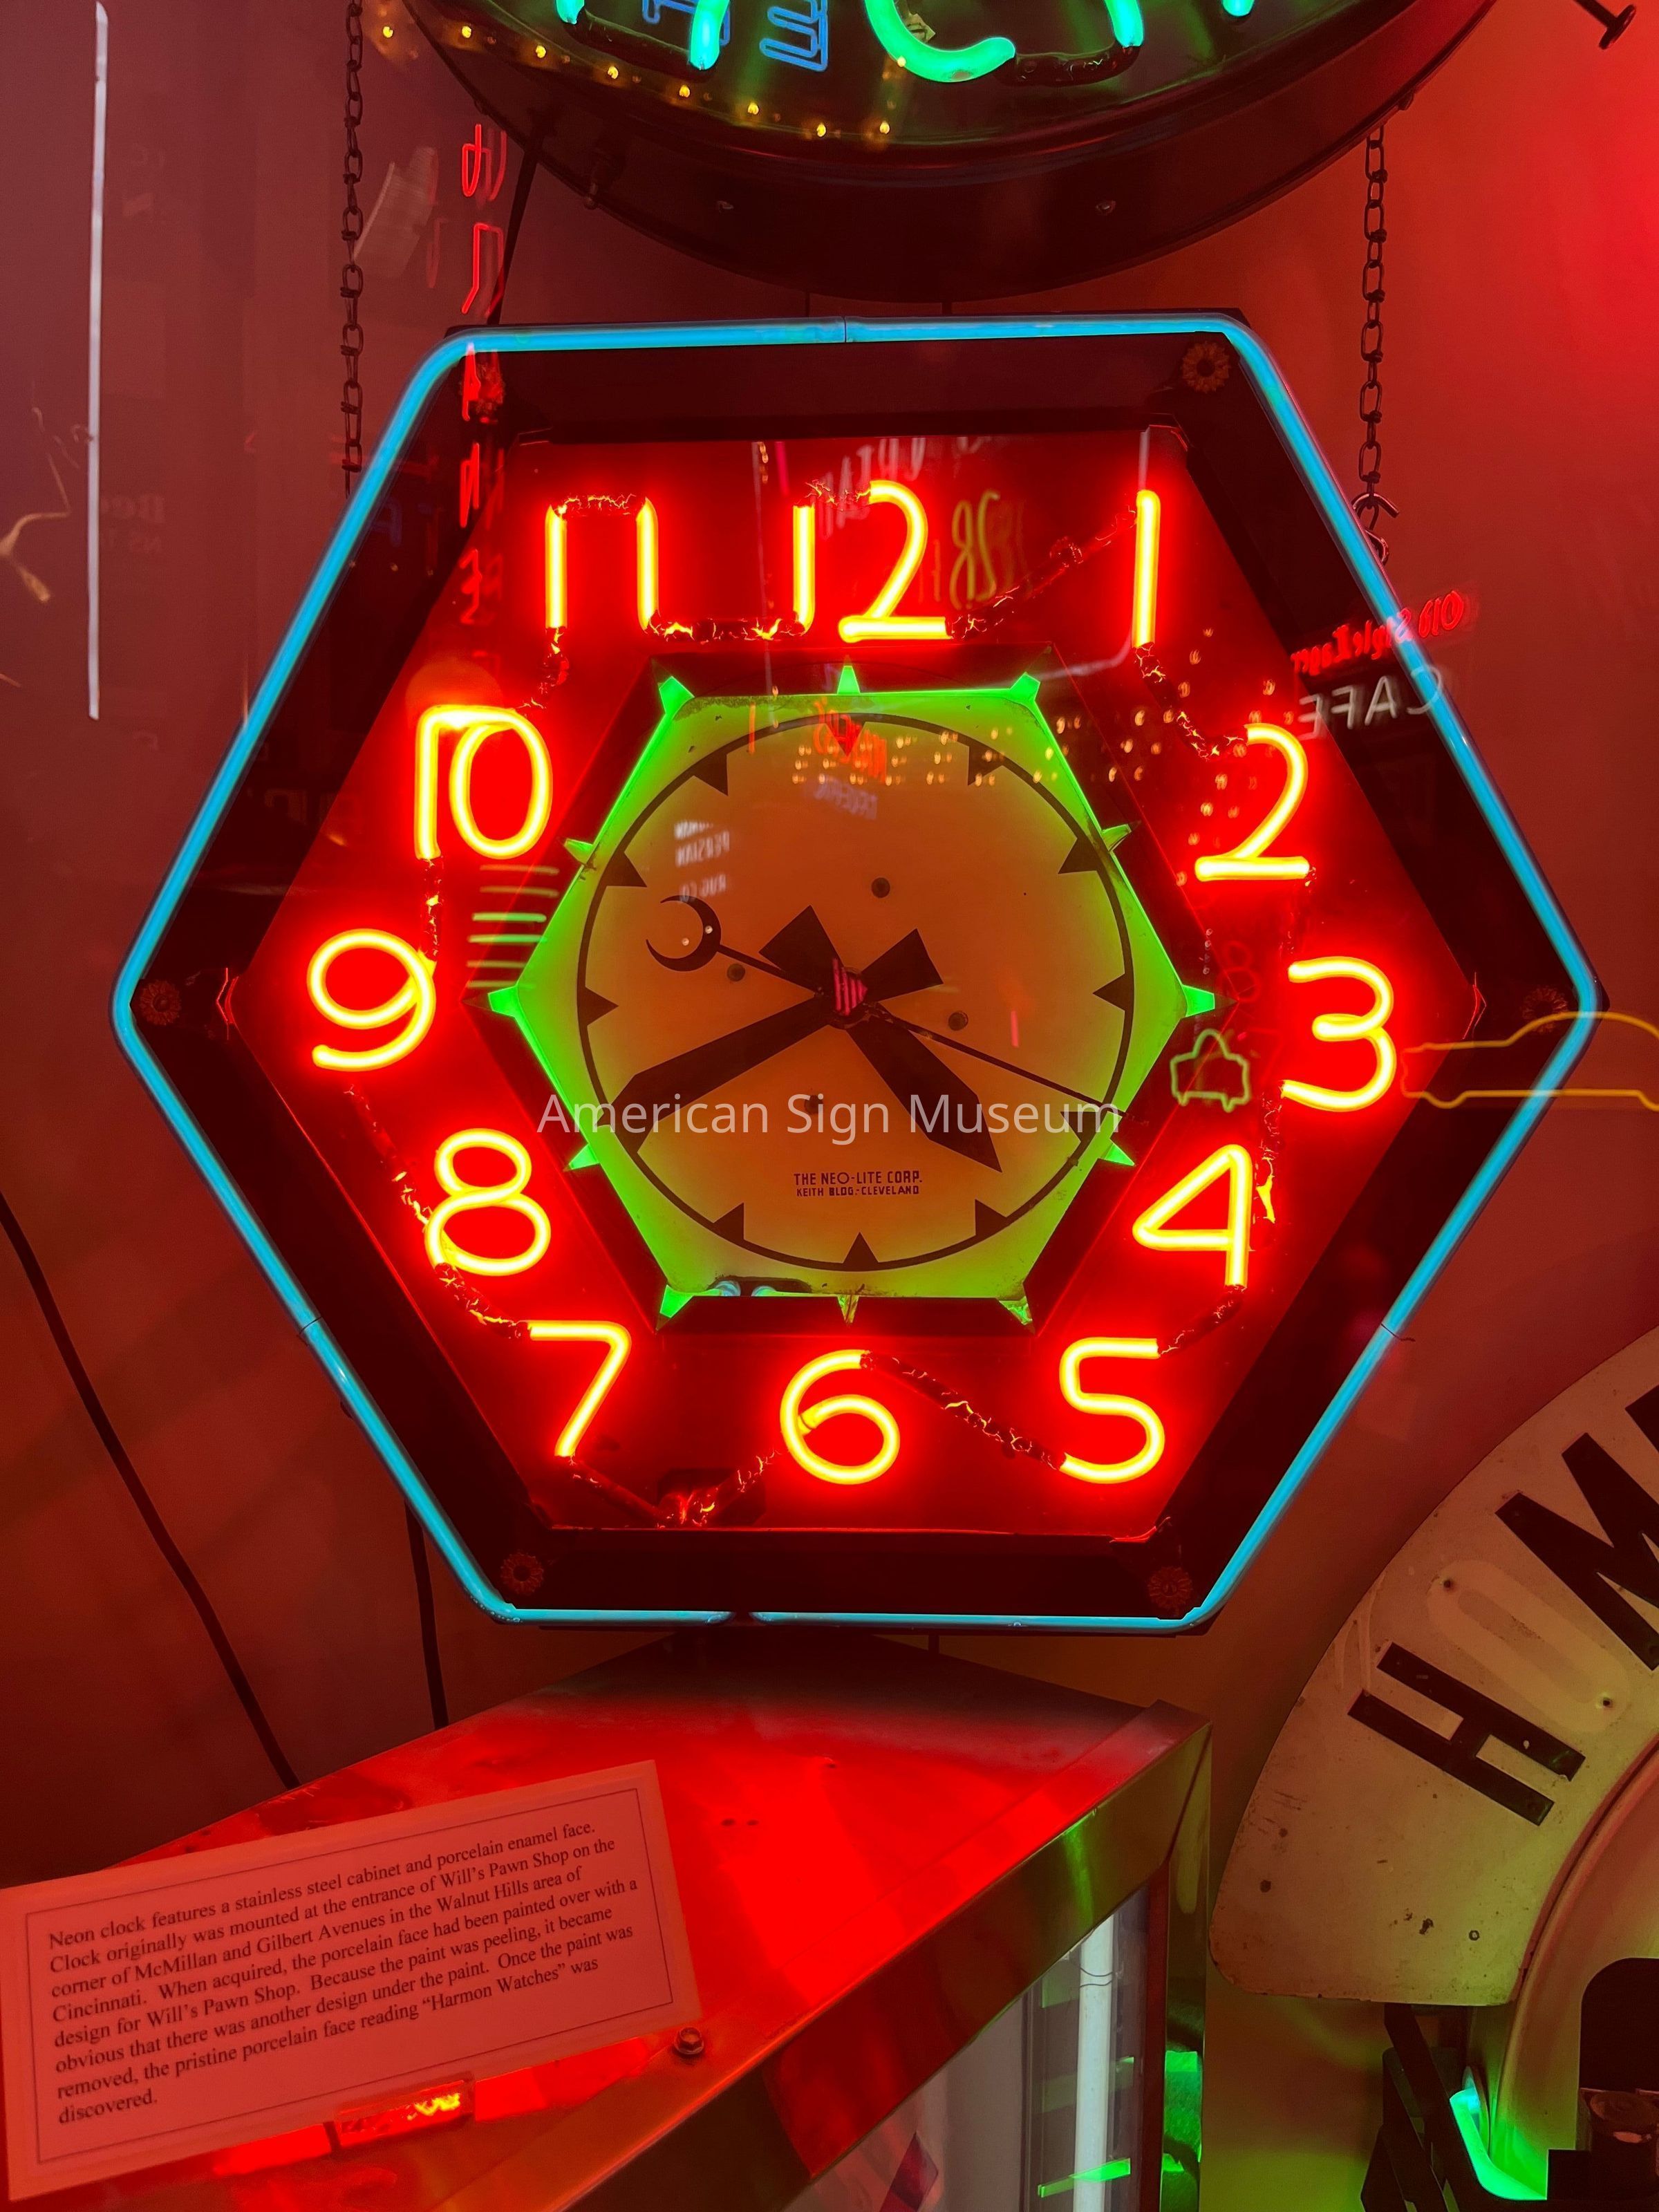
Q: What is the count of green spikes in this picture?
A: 12